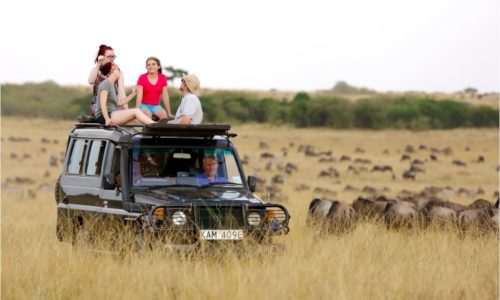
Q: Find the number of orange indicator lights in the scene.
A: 2